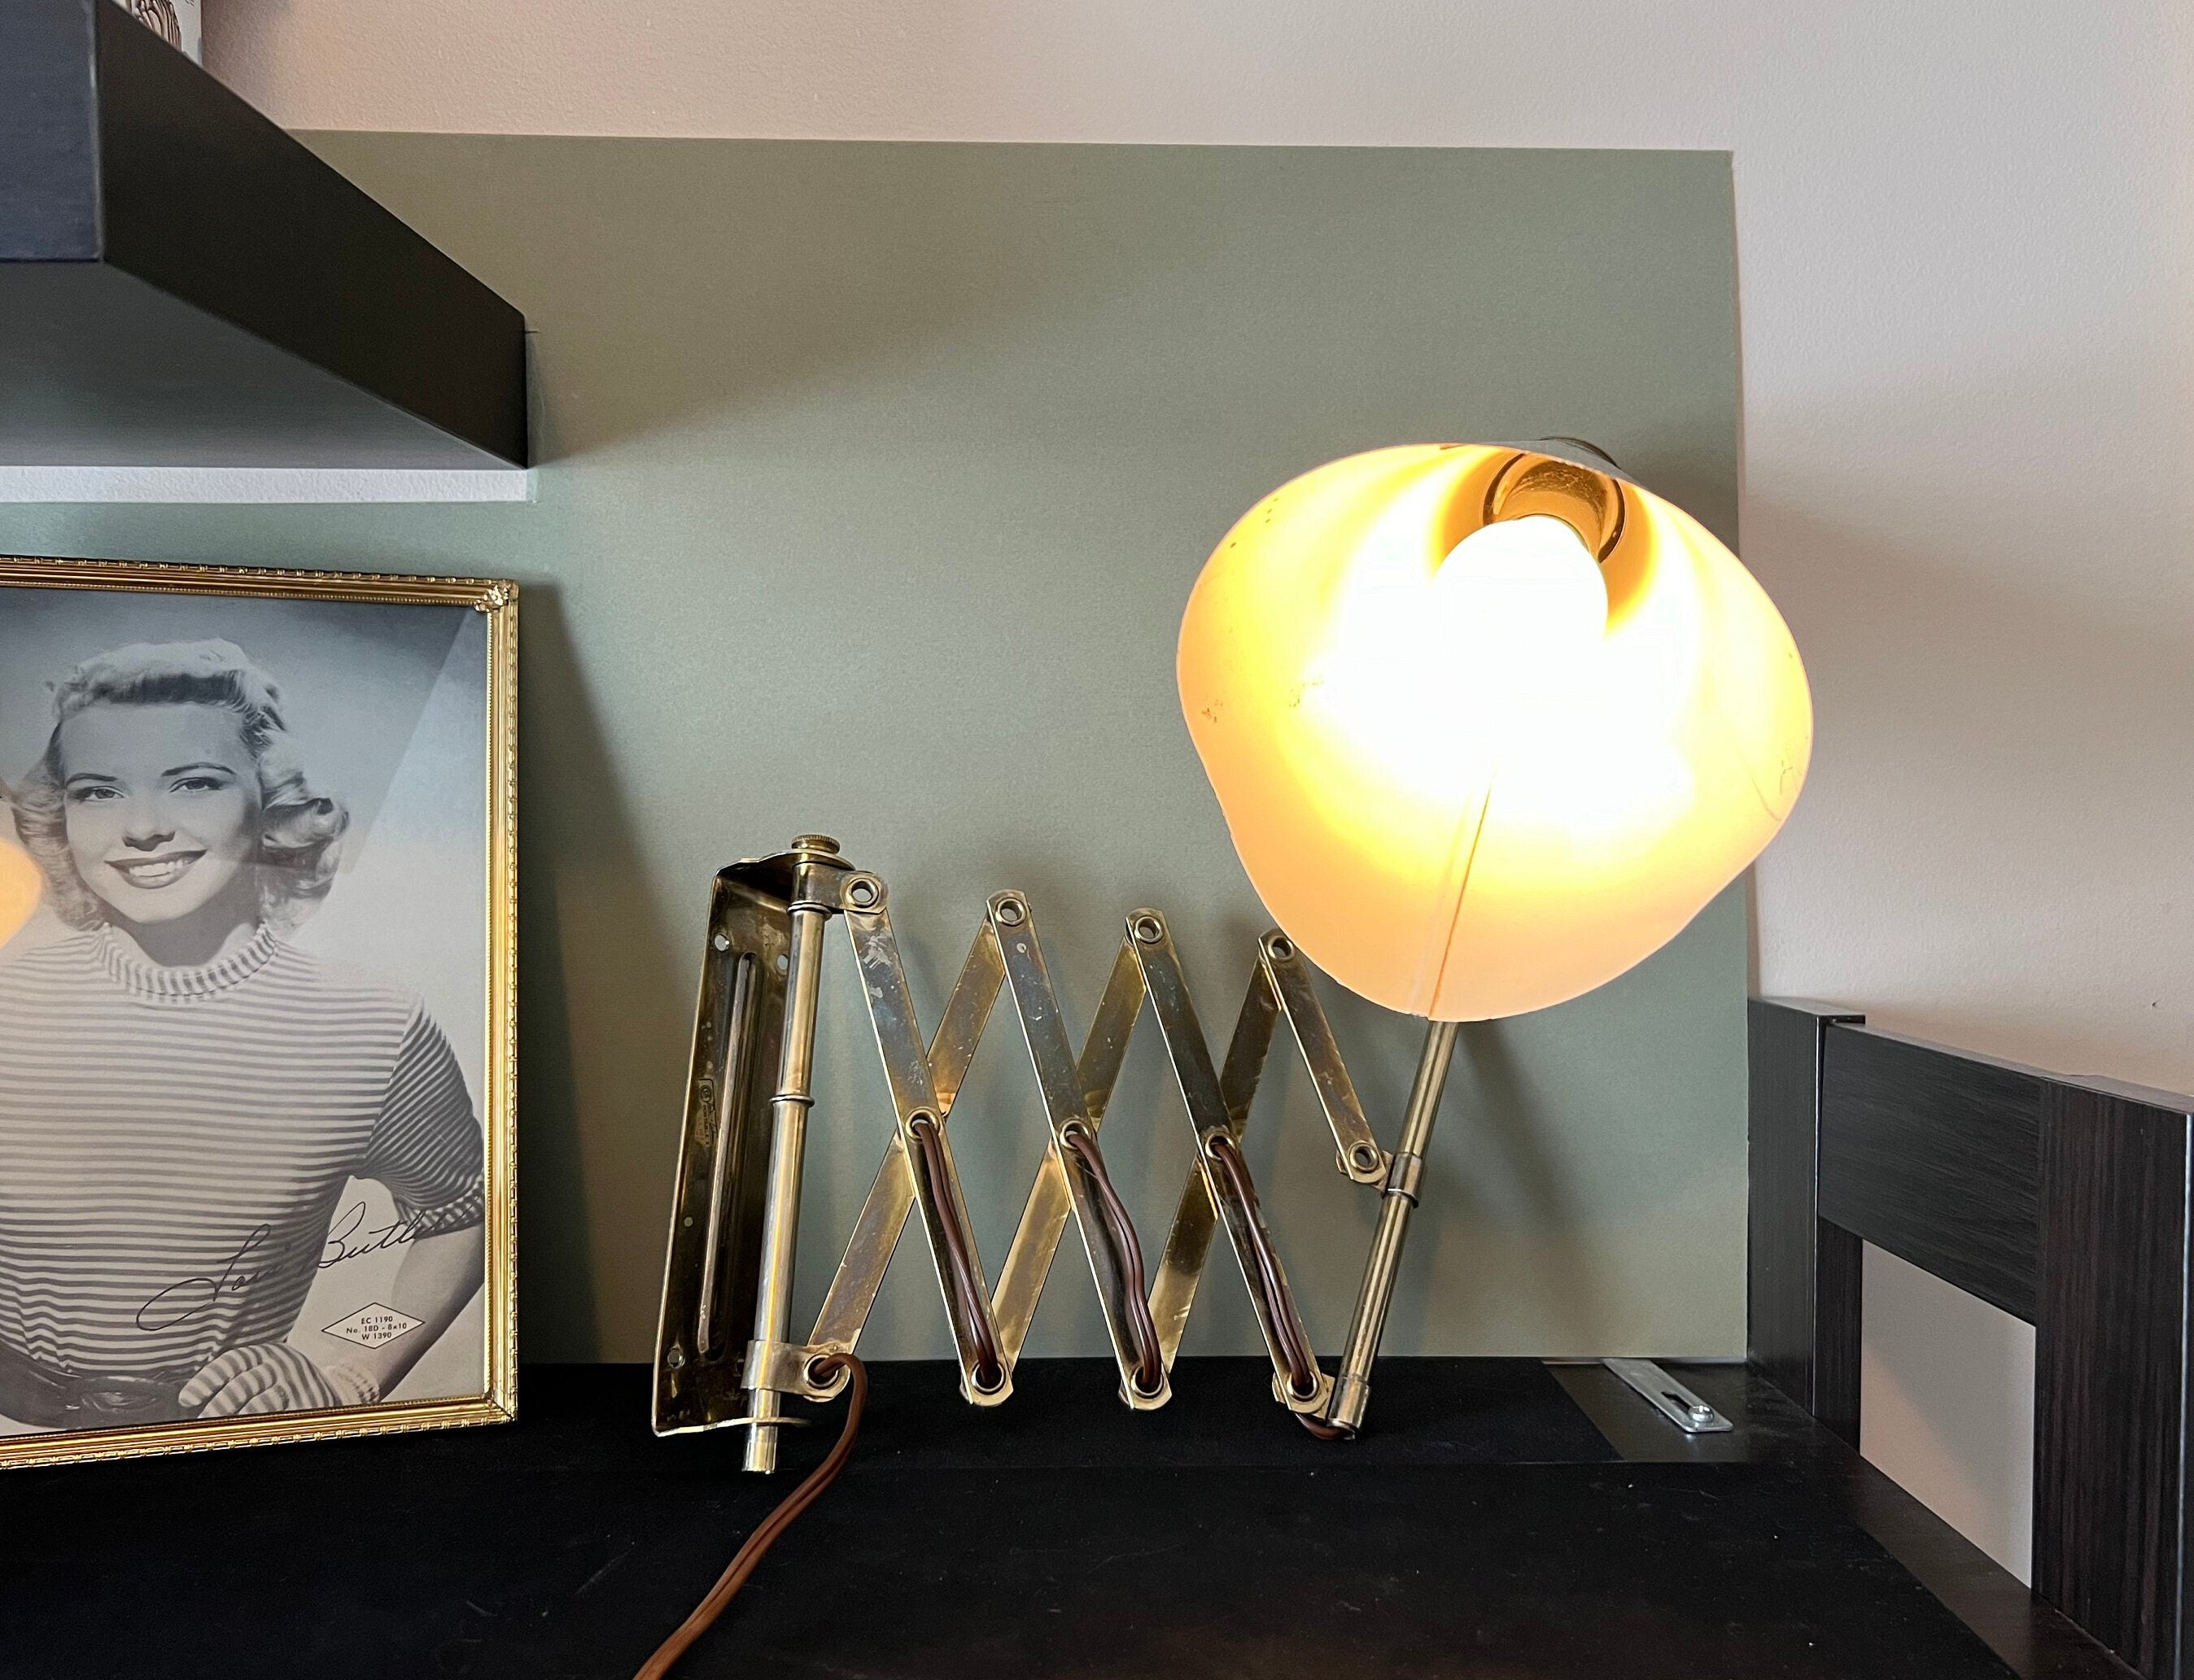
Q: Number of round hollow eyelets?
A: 12